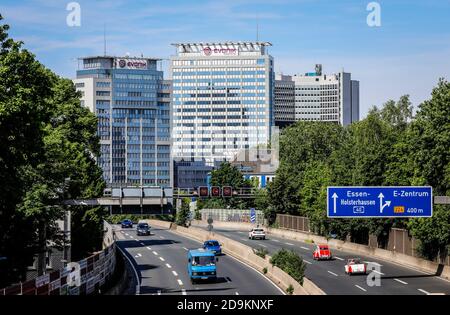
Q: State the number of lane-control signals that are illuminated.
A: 3